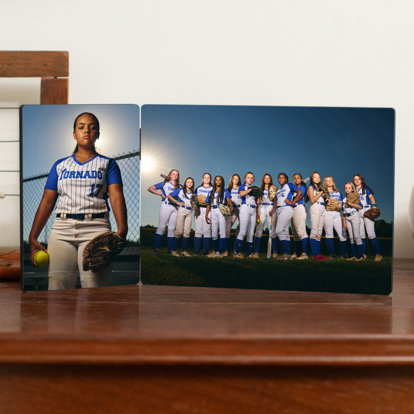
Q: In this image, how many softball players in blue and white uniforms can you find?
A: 14